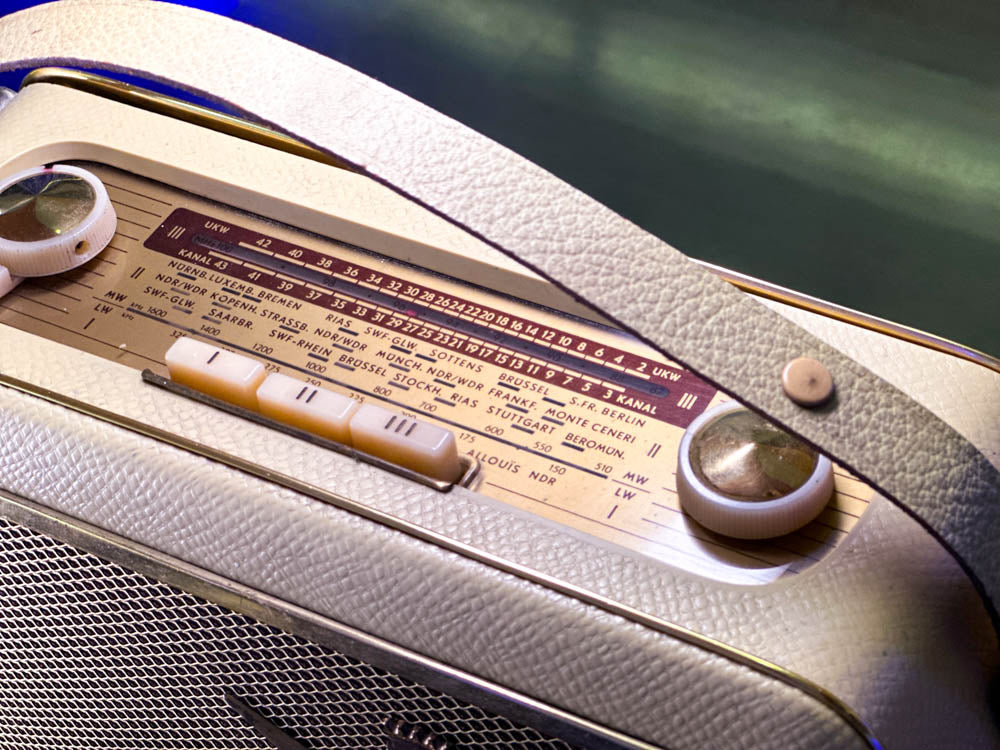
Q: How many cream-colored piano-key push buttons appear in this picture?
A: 3